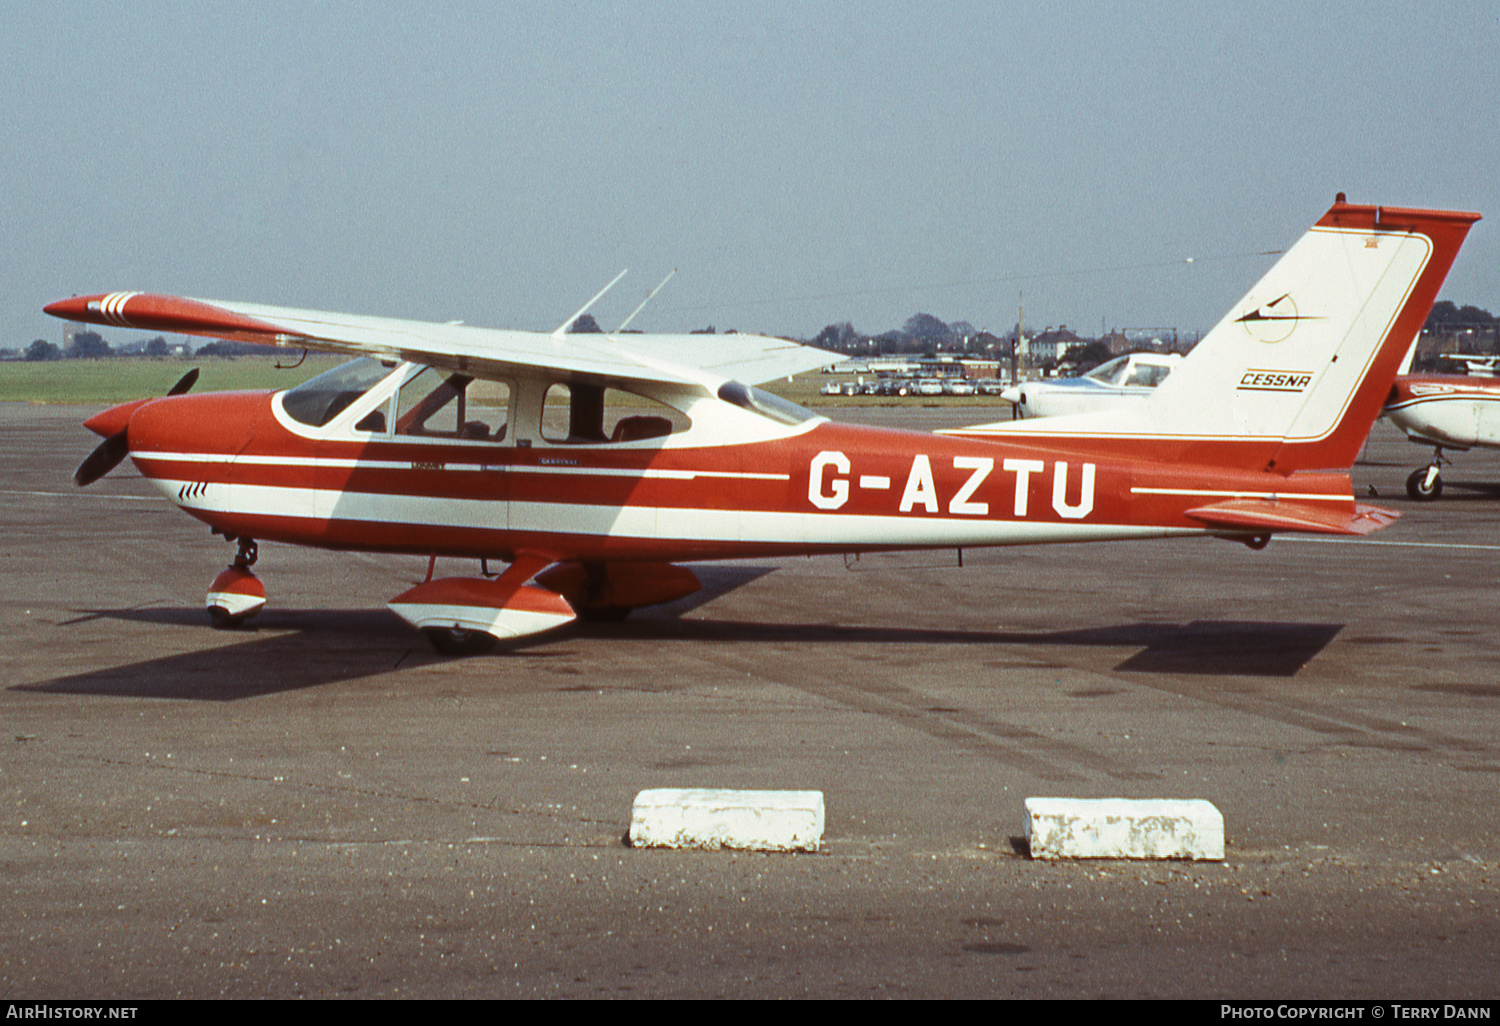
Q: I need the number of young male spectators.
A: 0